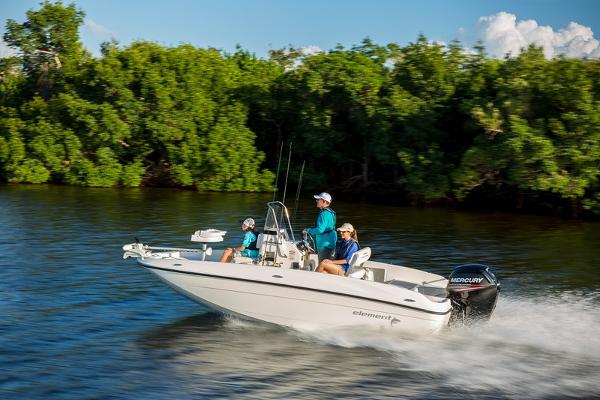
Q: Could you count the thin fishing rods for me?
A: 3